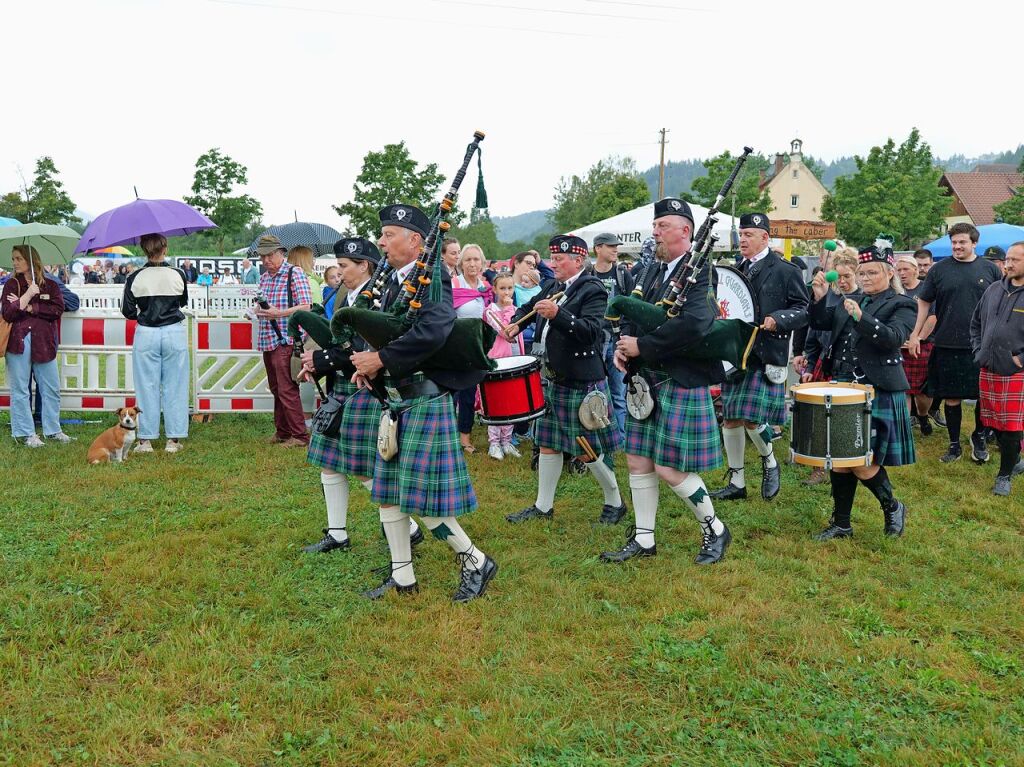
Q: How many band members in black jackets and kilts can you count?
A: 6